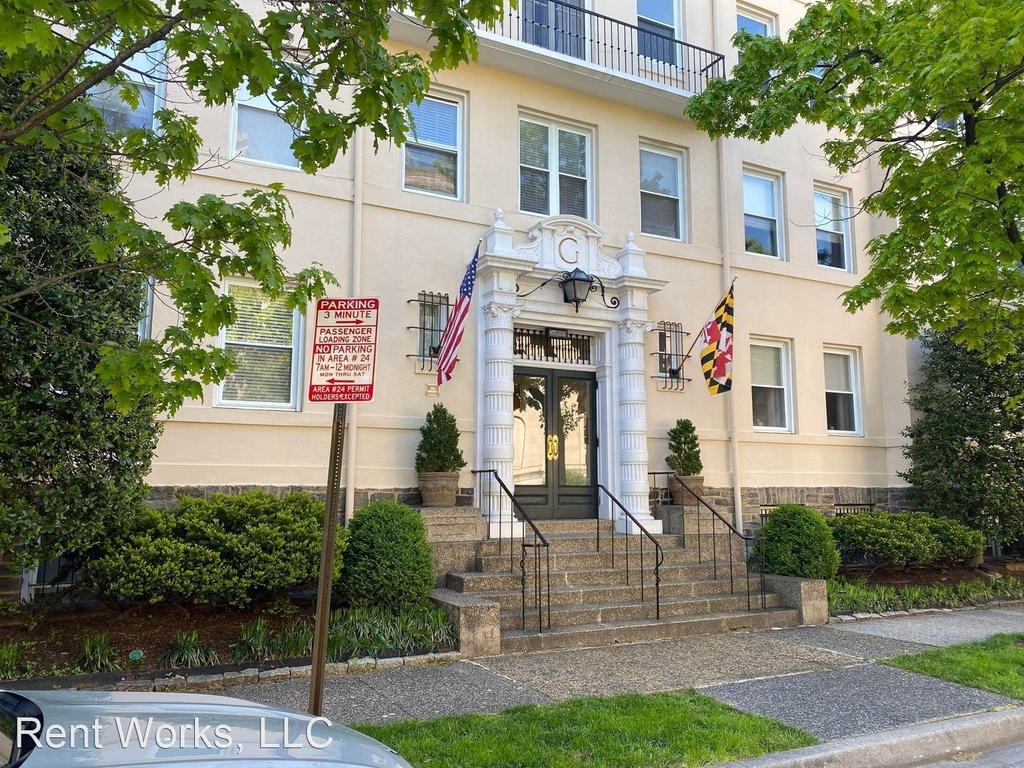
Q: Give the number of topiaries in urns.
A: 2